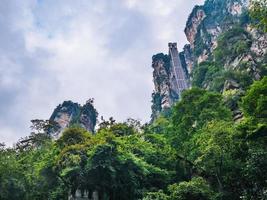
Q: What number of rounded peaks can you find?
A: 2